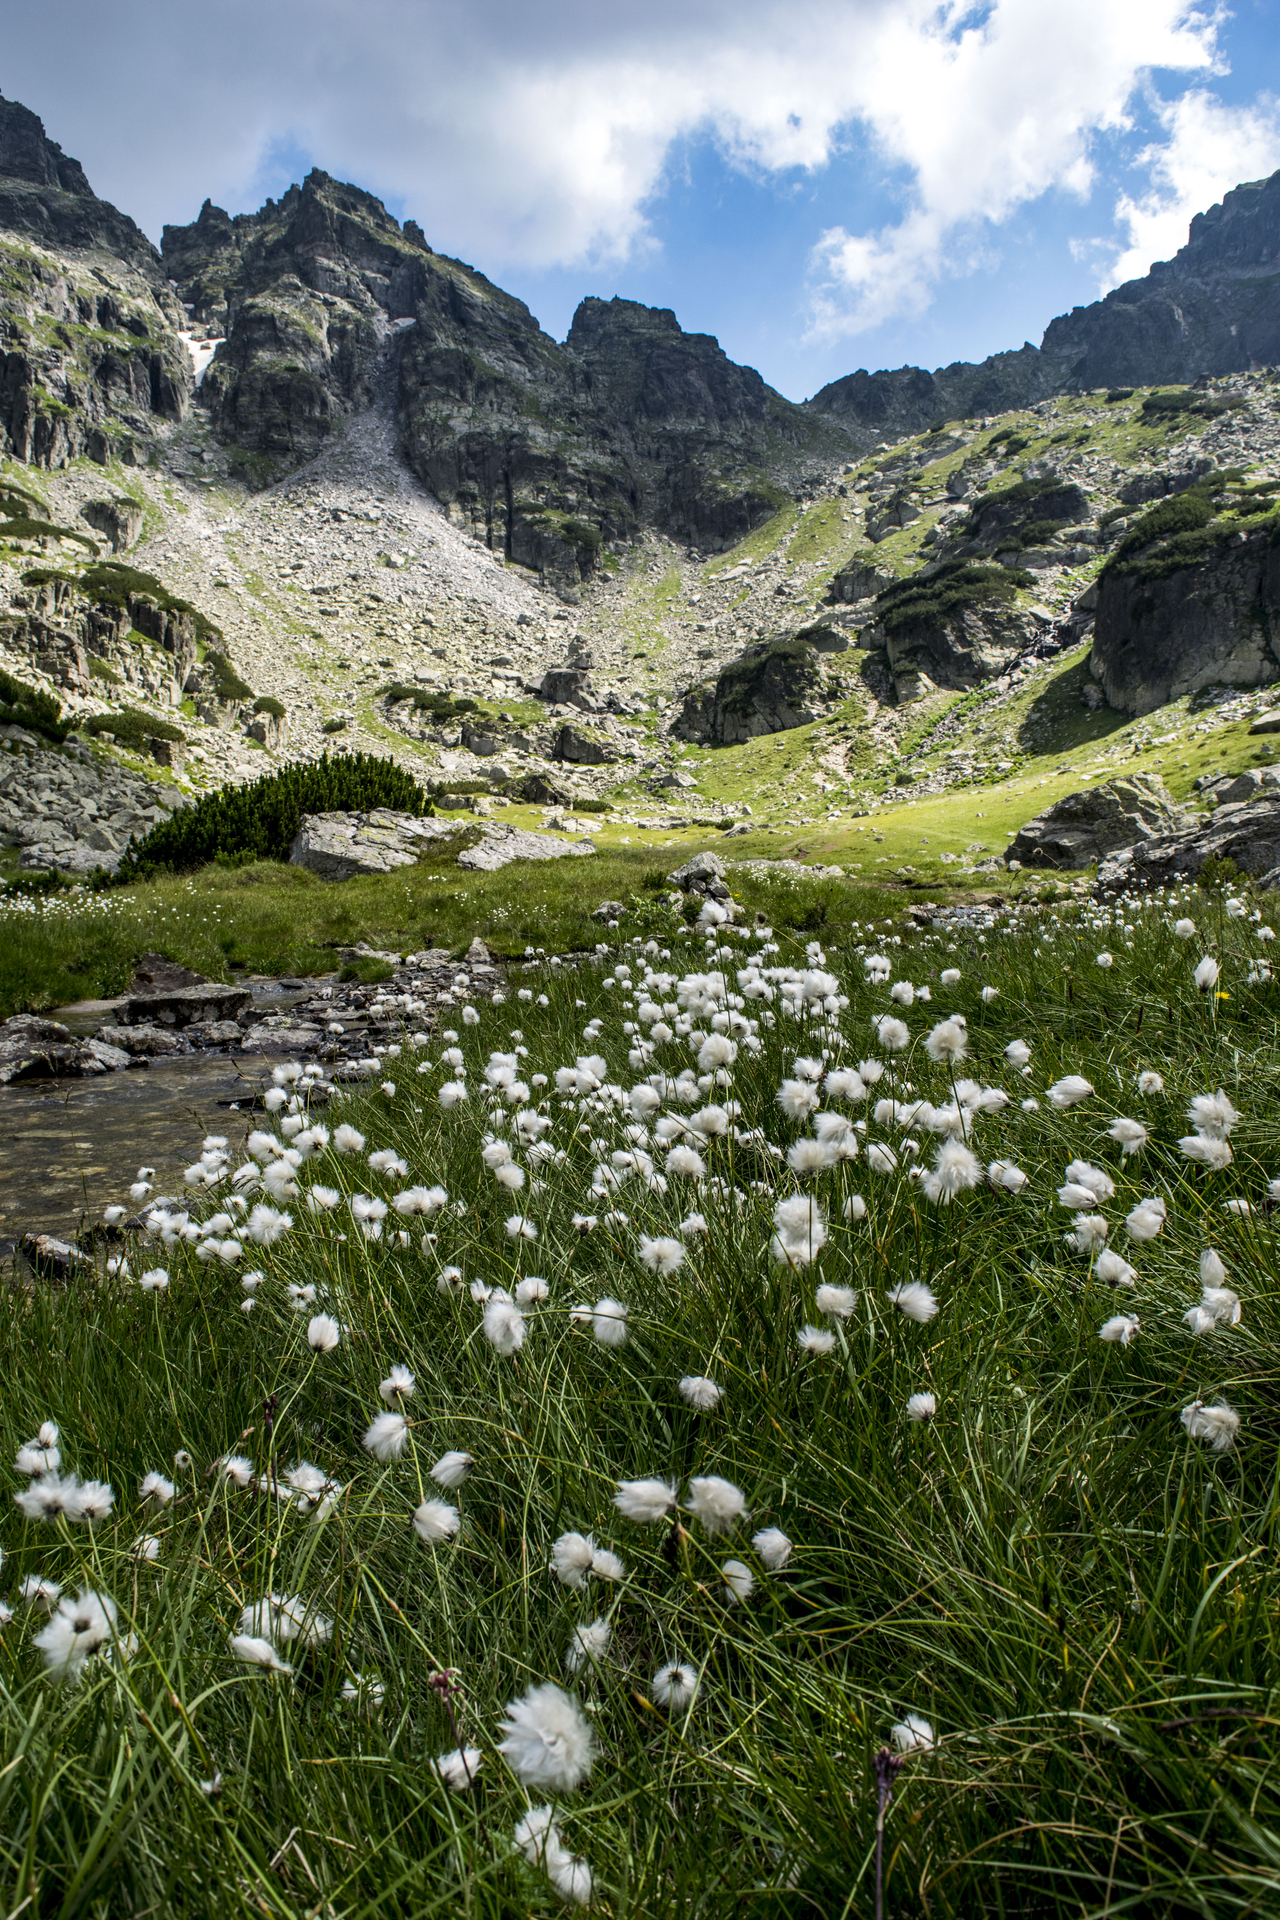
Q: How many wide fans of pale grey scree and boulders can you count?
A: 1